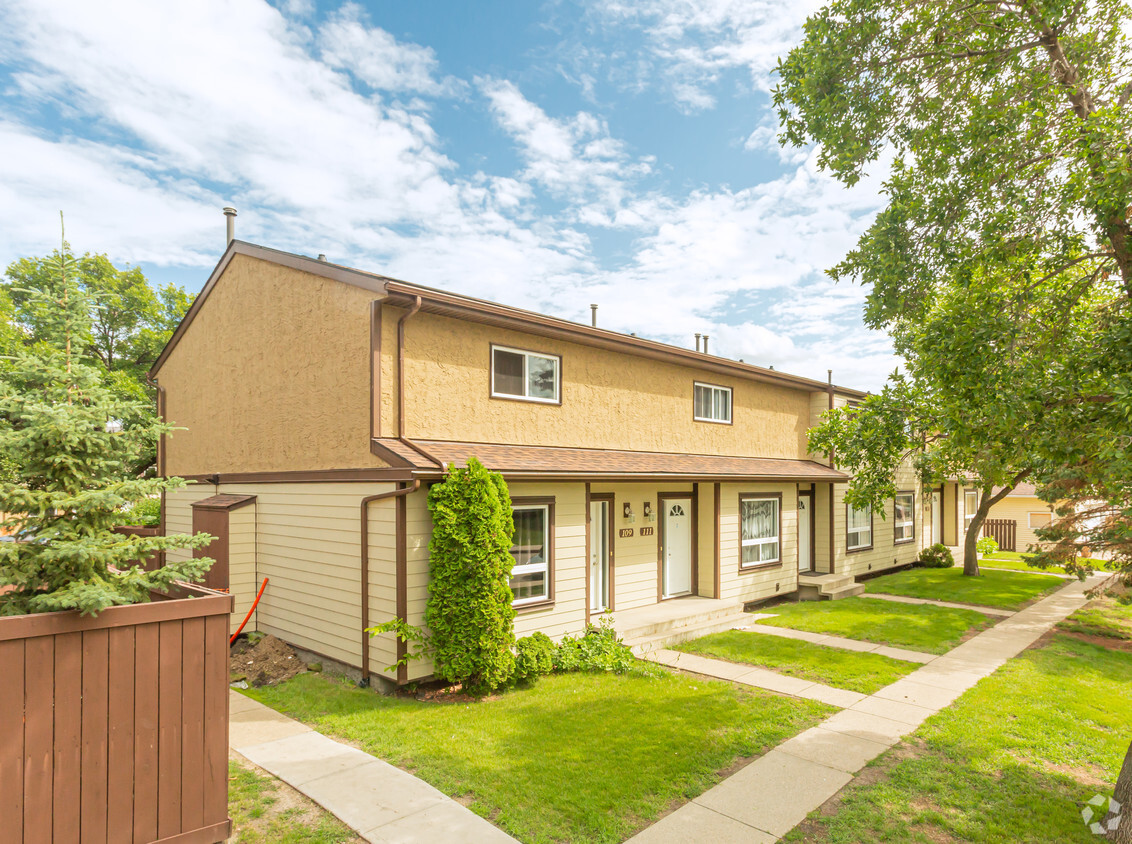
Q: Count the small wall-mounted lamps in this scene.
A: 2